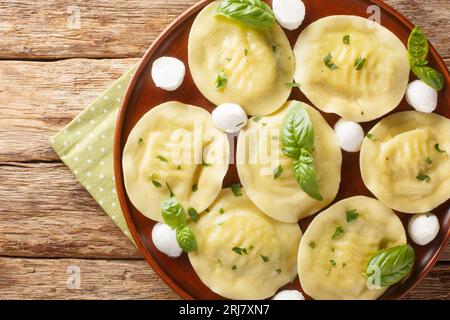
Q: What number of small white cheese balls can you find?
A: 8